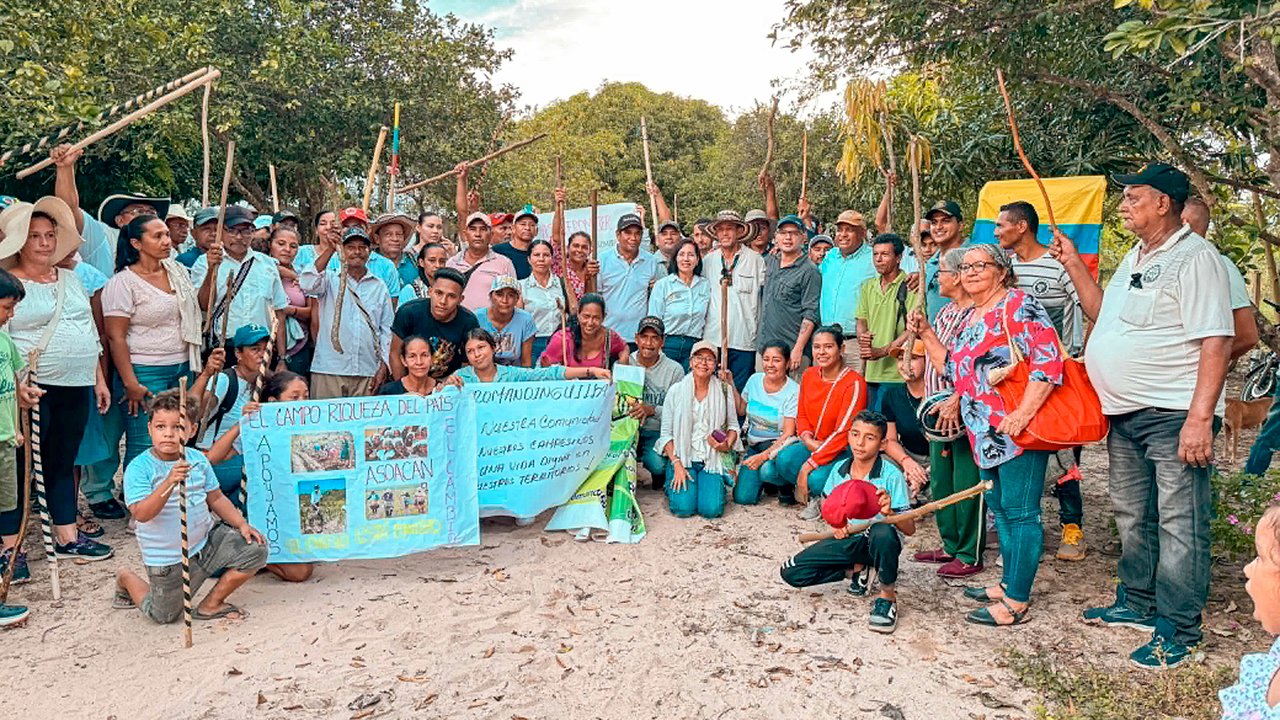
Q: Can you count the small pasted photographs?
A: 4